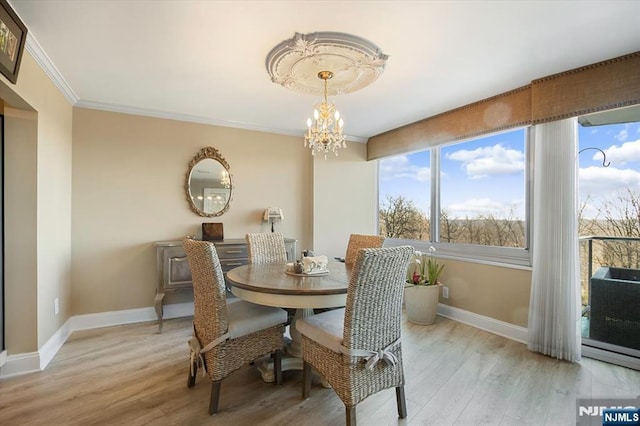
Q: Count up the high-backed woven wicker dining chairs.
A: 4